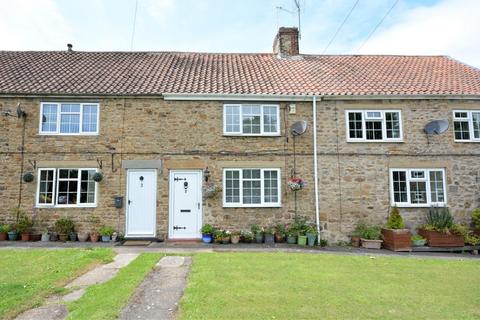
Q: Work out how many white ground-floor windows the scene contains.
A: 3